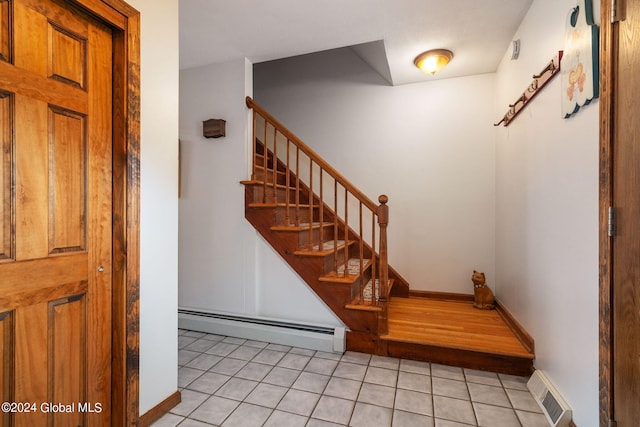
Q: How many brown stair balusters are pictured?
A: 11